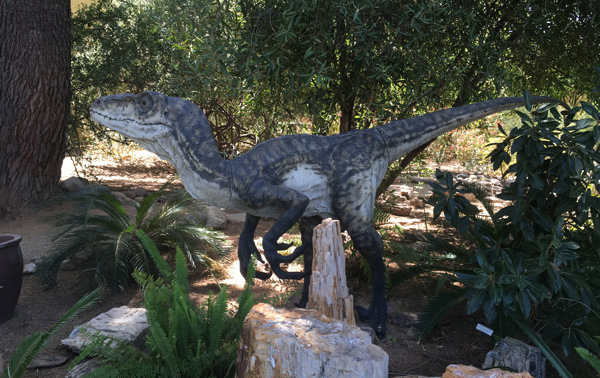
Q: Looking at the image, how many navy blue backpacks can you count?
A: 0